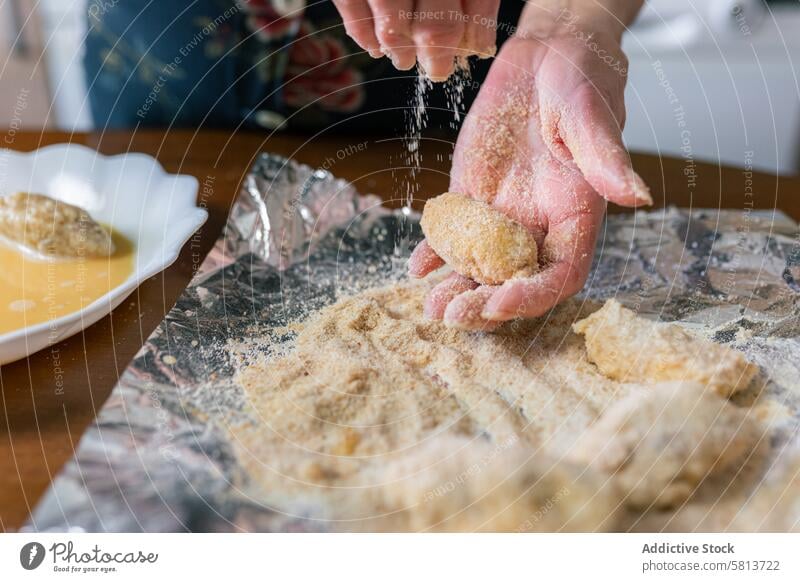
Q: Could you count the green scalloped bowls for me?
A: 0